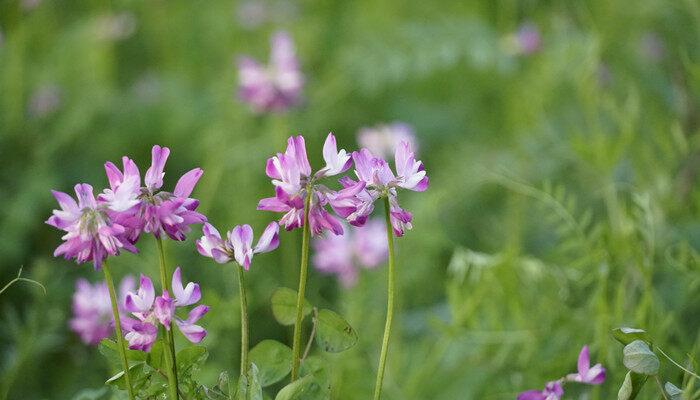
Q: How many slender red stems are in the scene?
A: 0